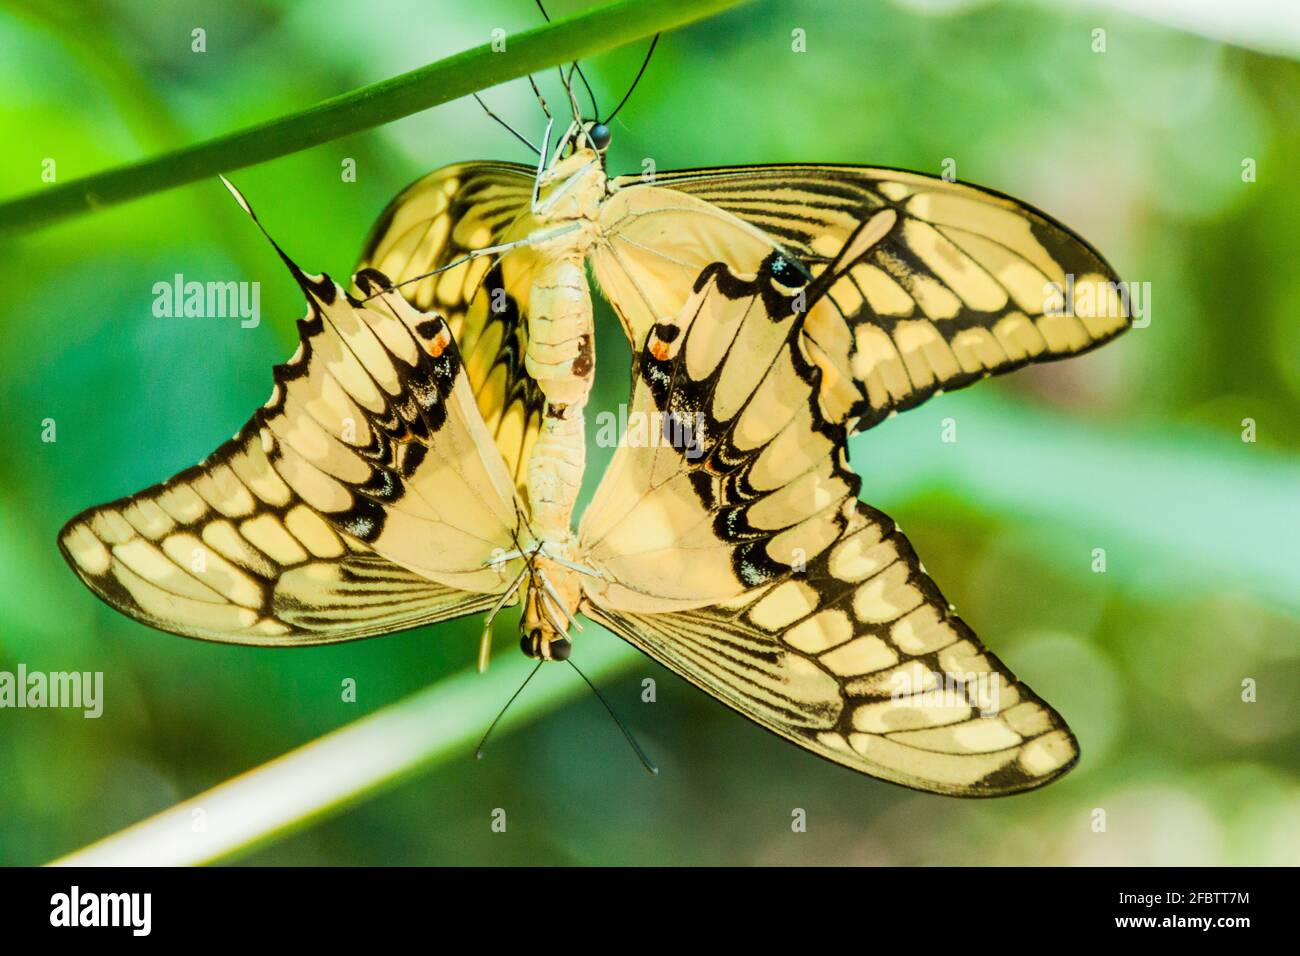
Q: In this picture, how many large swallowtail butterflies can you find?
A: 2